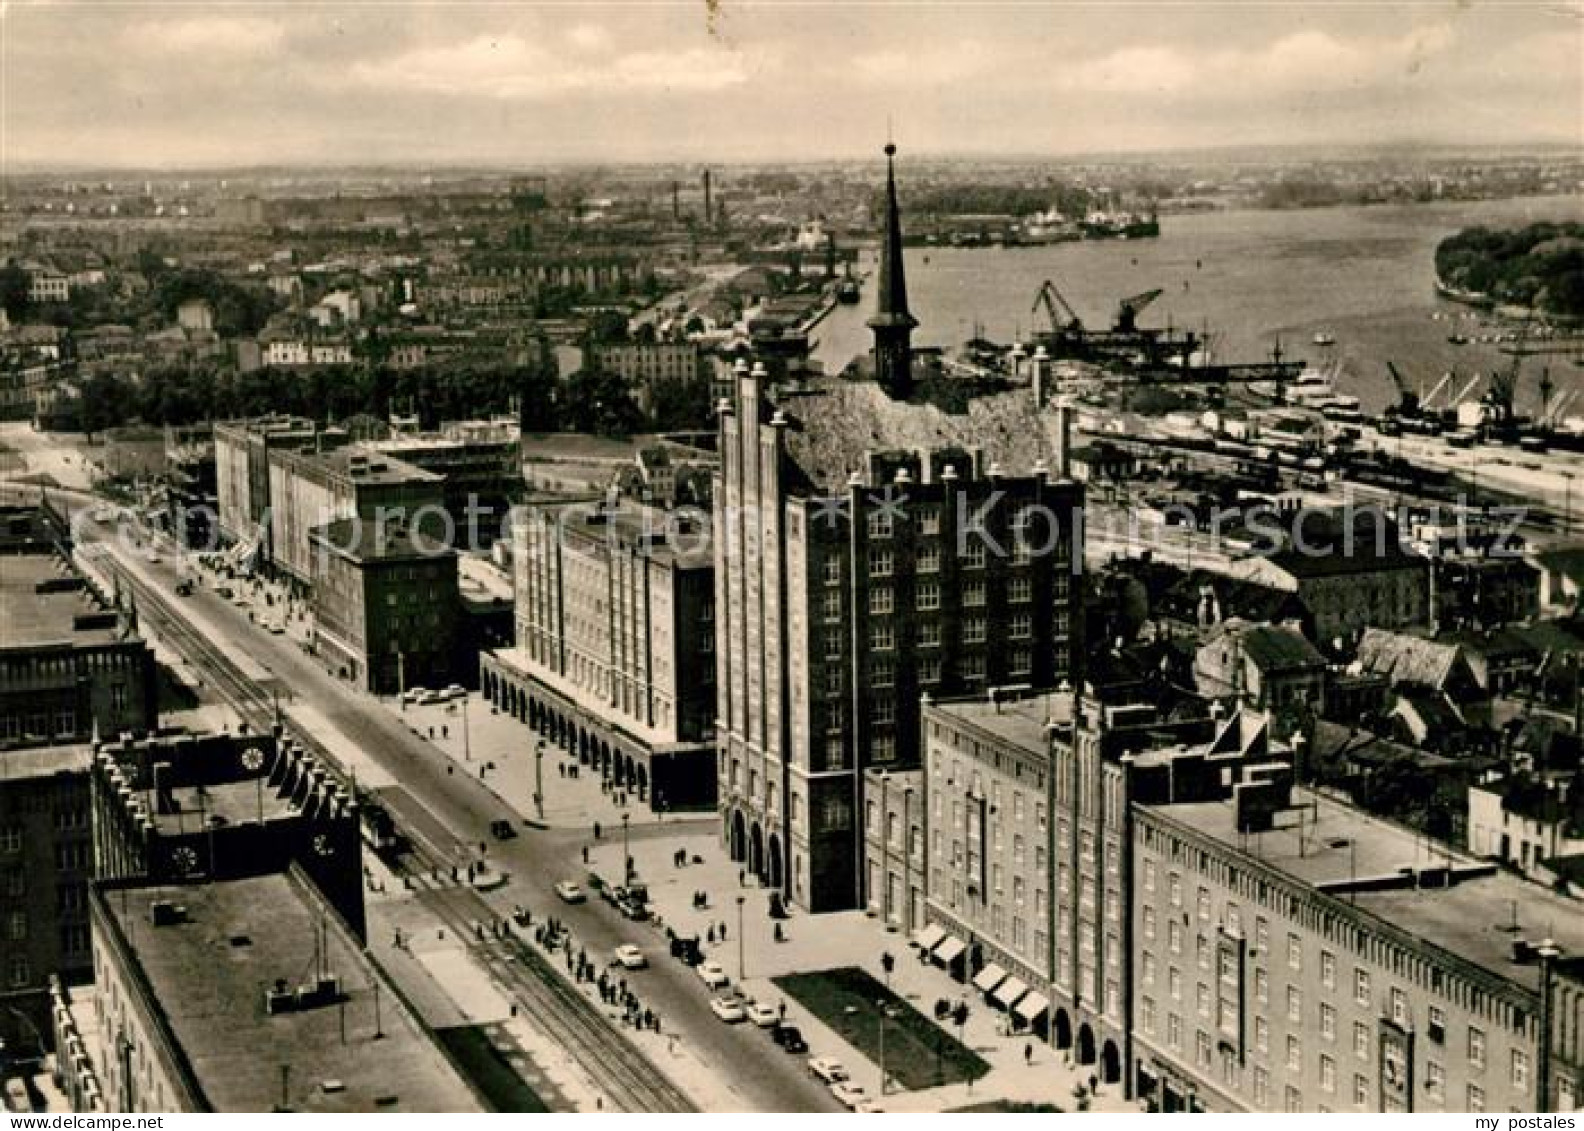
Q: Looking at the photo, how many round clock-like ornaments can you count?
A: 3